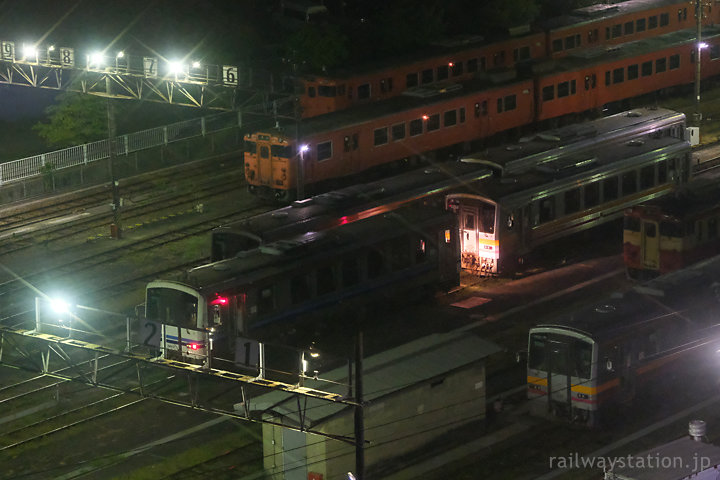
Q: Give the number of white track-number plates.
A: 6